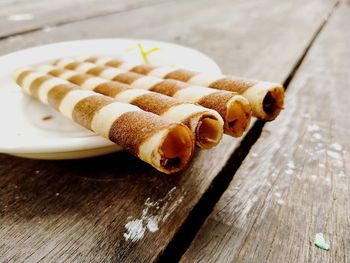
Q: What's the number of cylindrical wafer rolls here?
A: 4